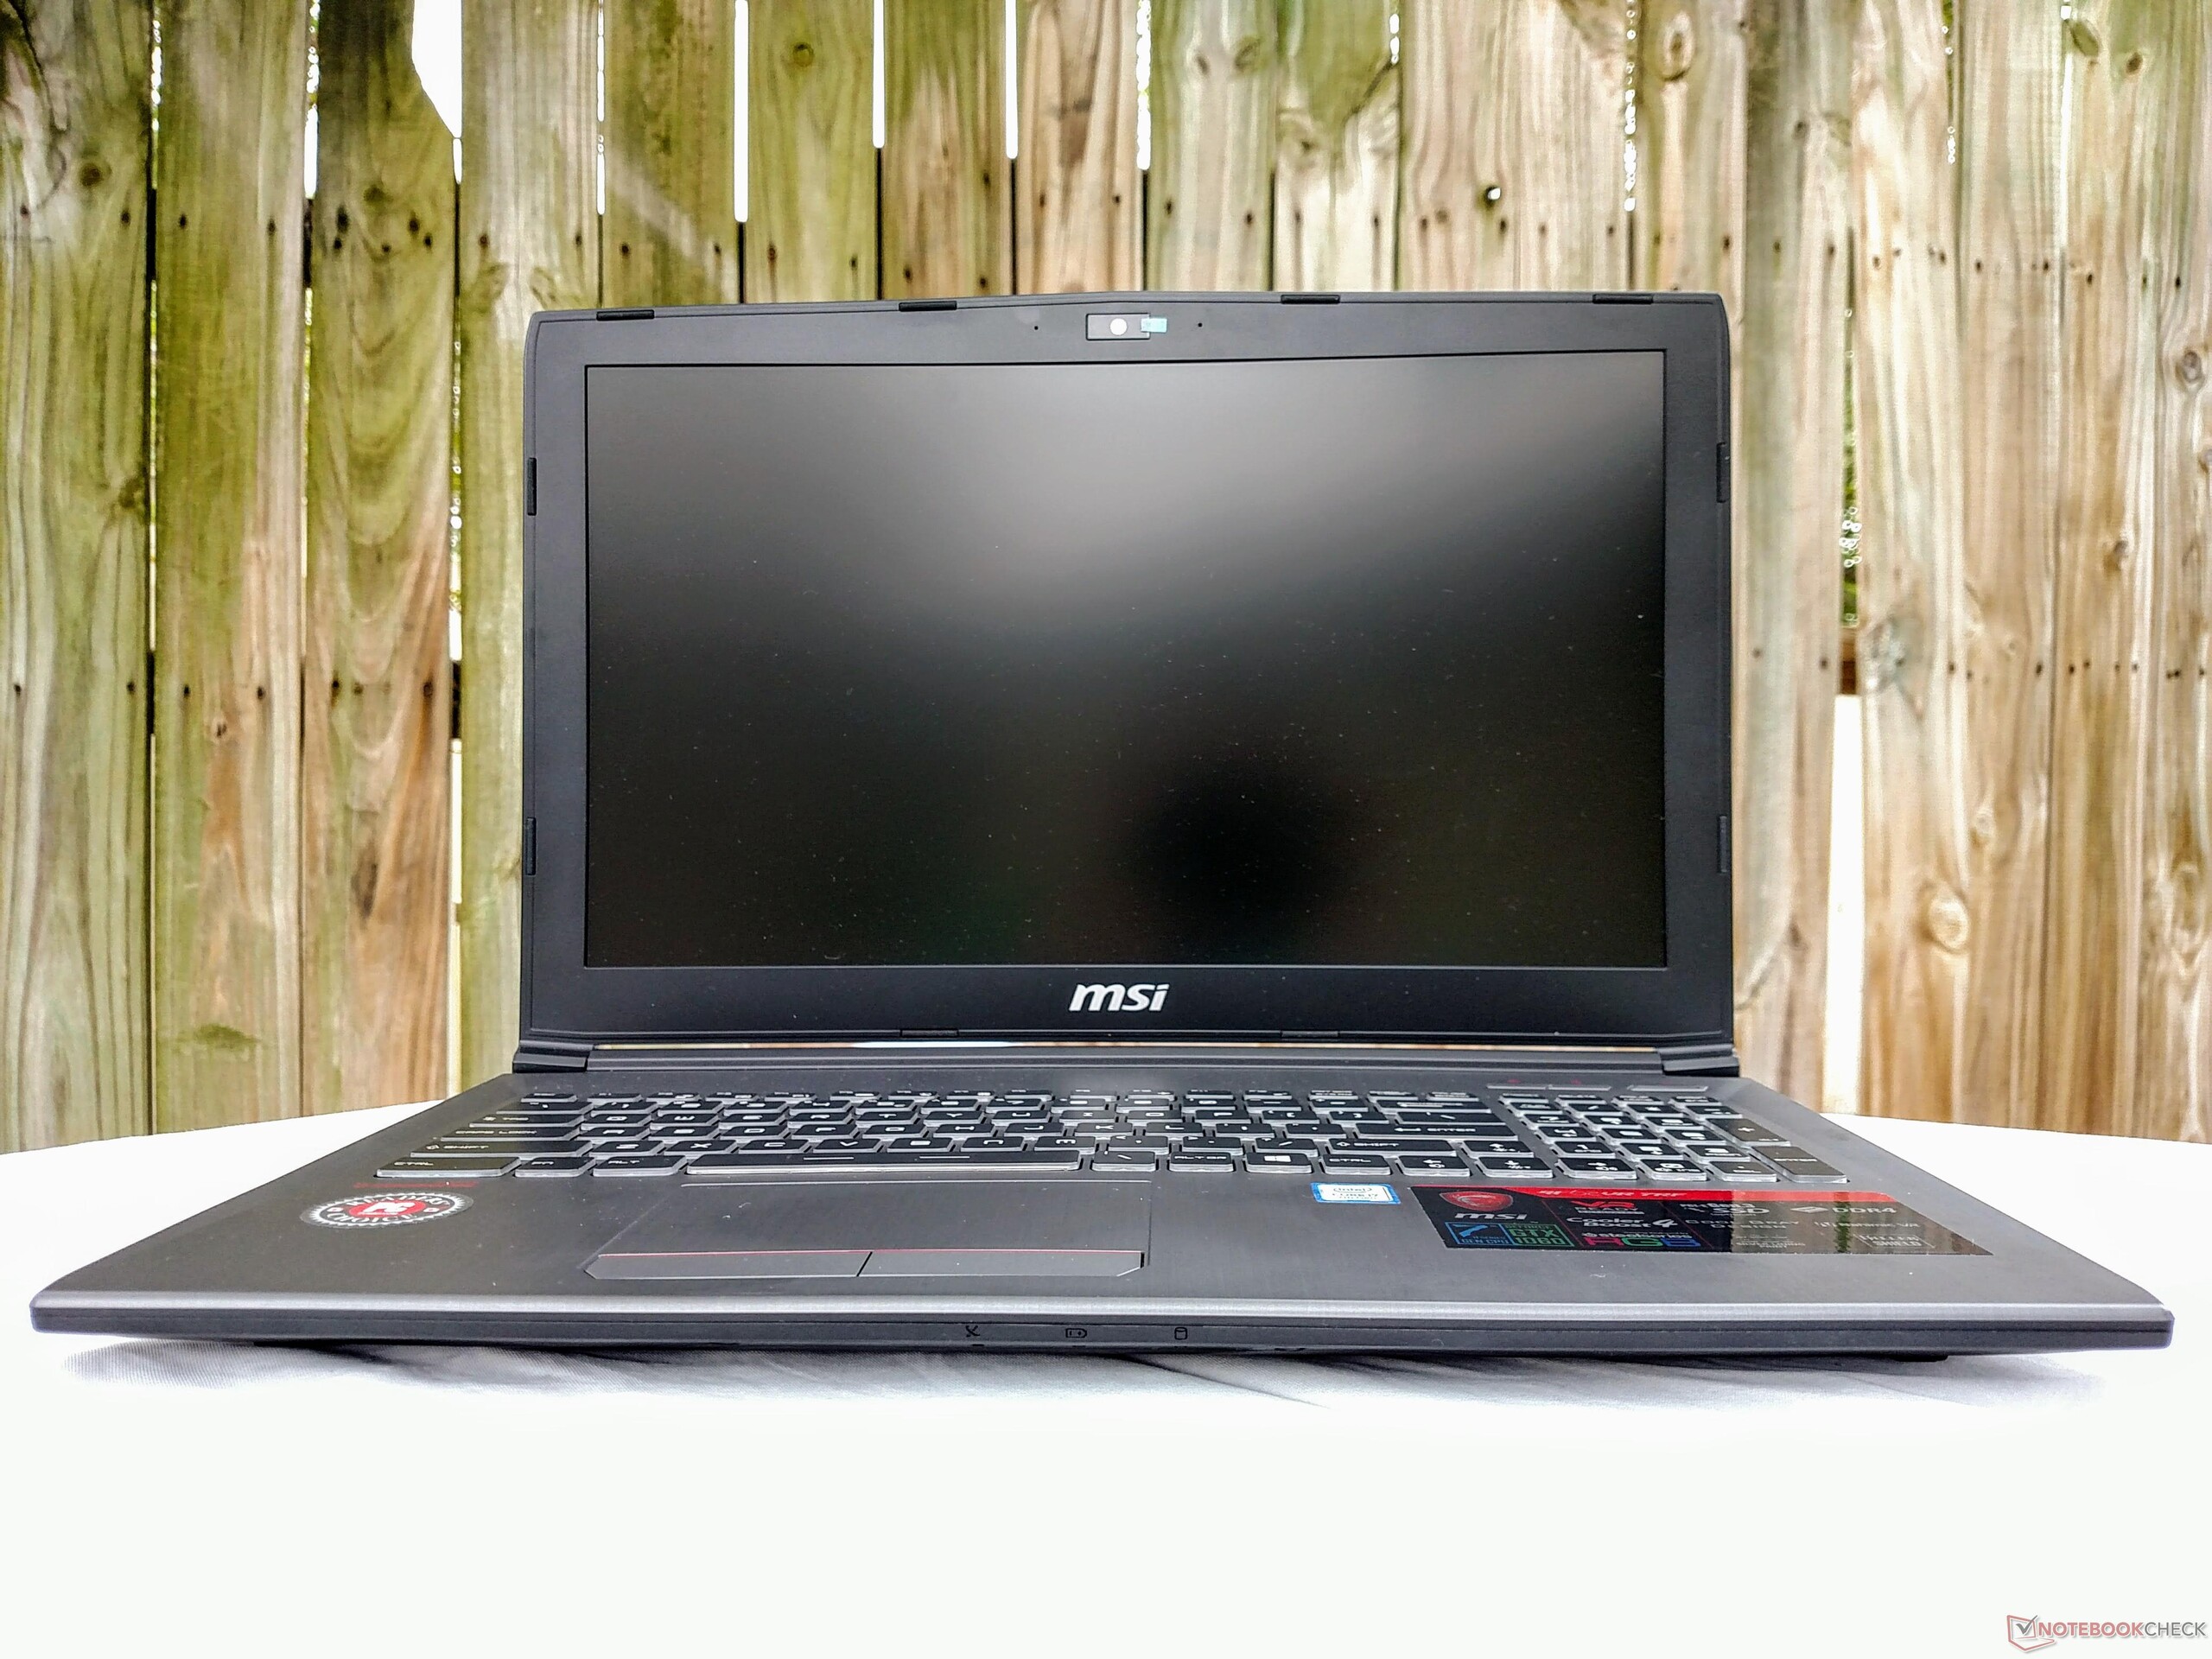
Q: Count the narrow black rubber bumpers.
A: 10